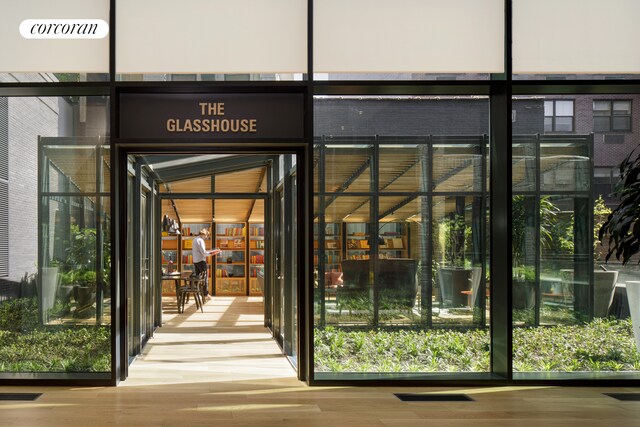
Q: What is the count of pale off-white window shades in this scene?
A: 4